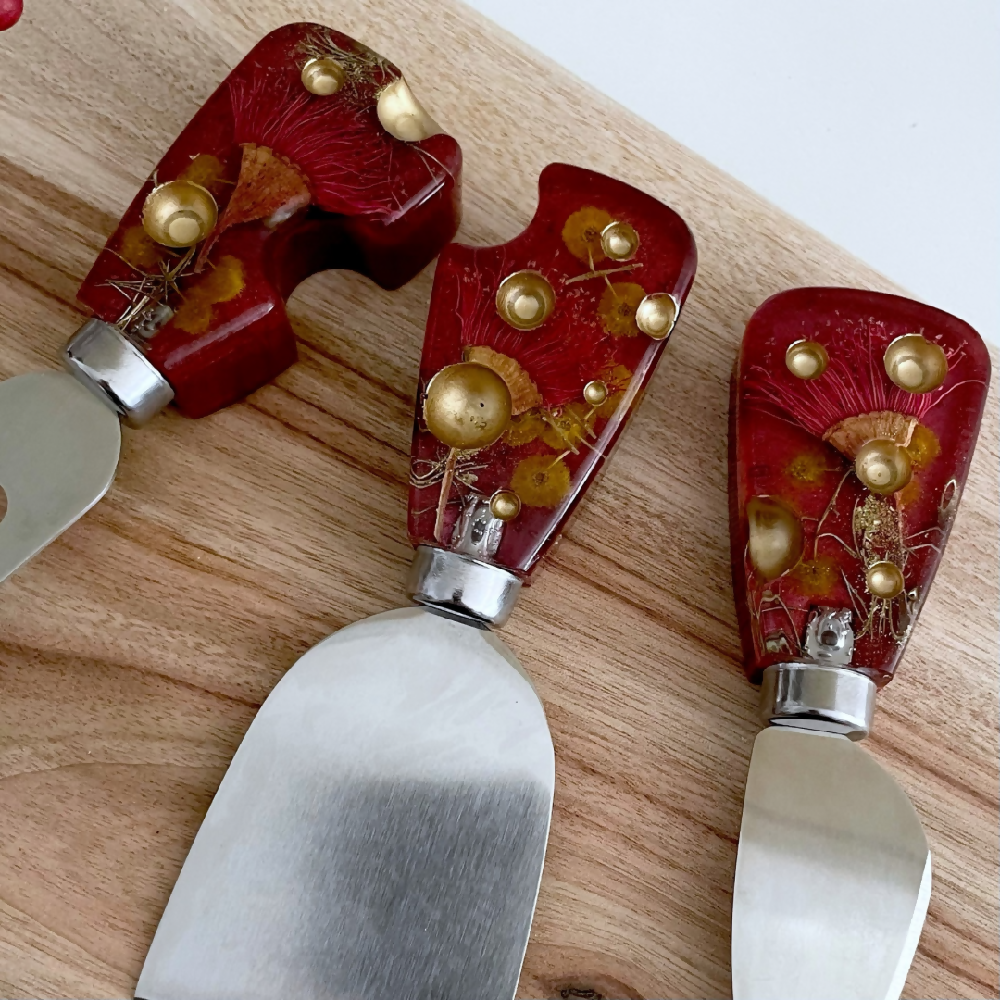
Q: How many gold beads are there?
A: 14